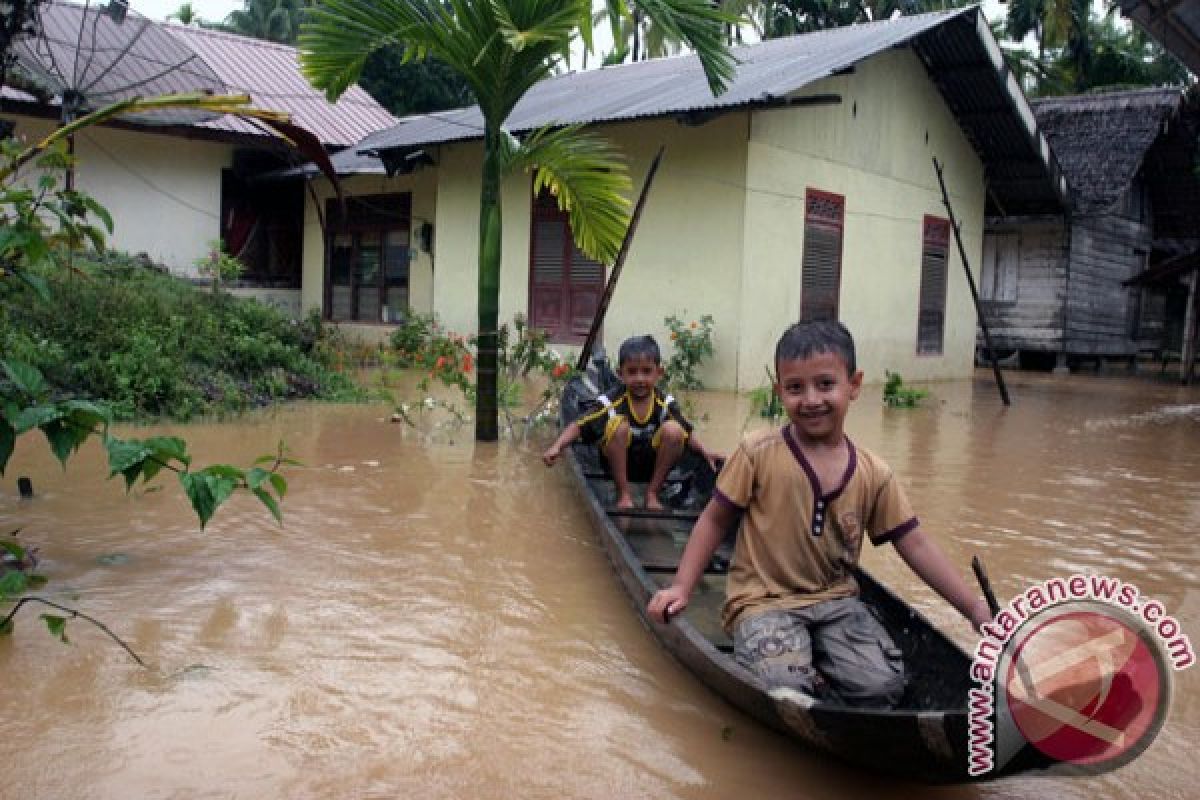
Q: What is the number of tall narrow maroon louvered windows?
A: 2